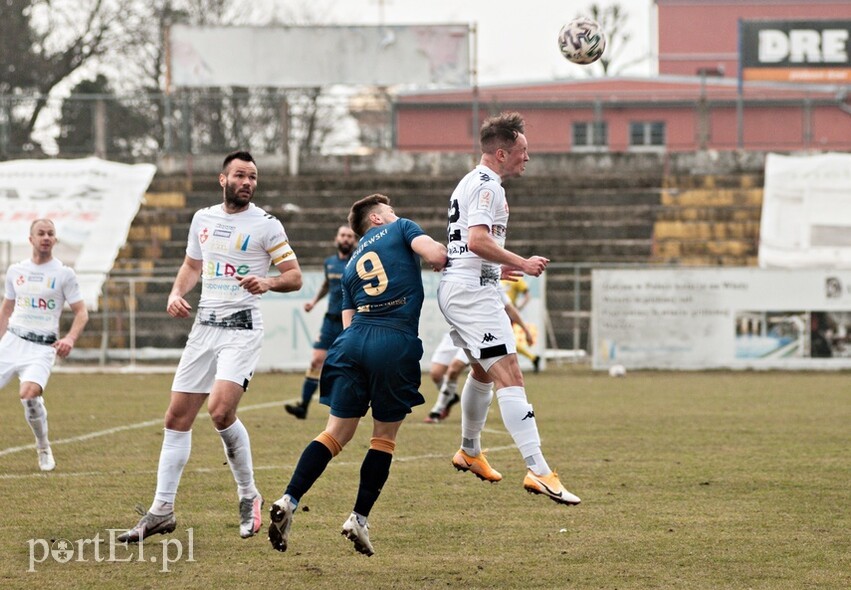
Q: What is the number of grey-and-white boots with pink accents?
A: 2